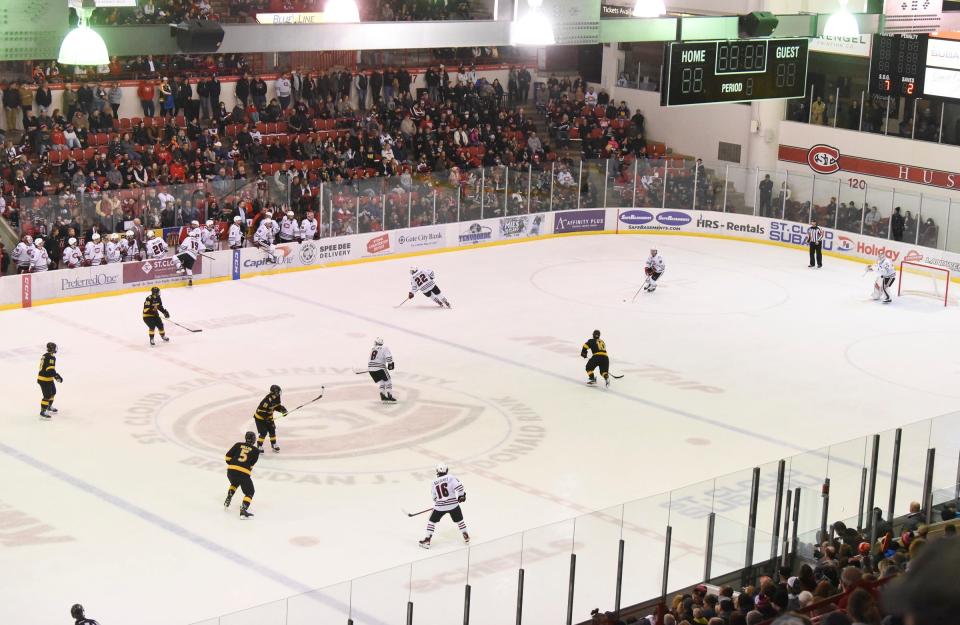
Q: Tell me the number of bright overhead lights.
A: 5